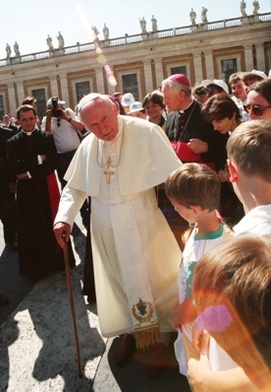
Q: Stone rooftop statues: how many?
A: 12